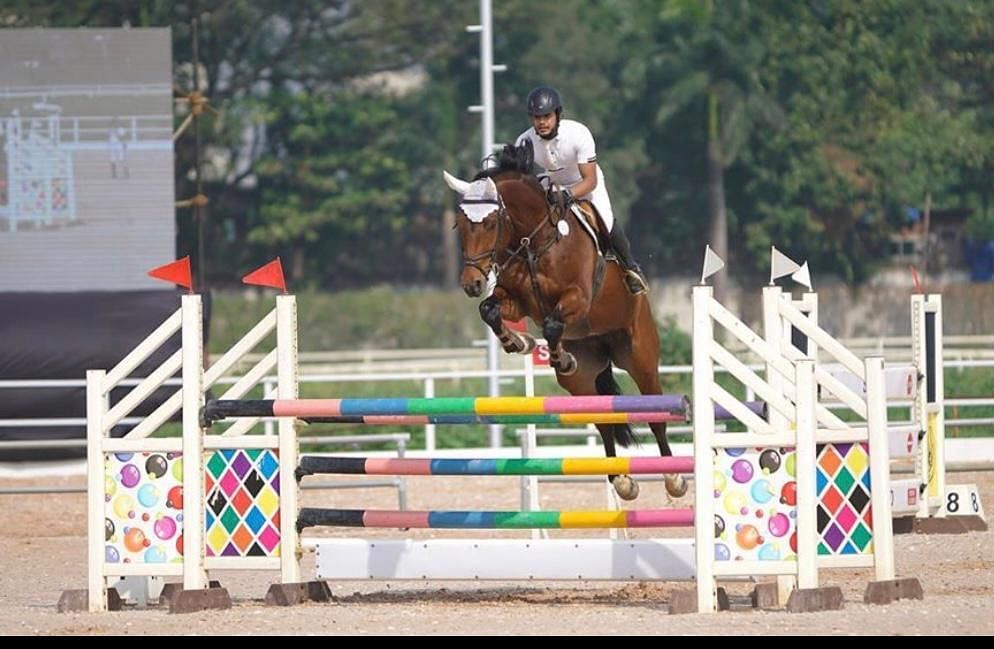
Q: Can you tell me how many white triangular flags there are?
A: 3